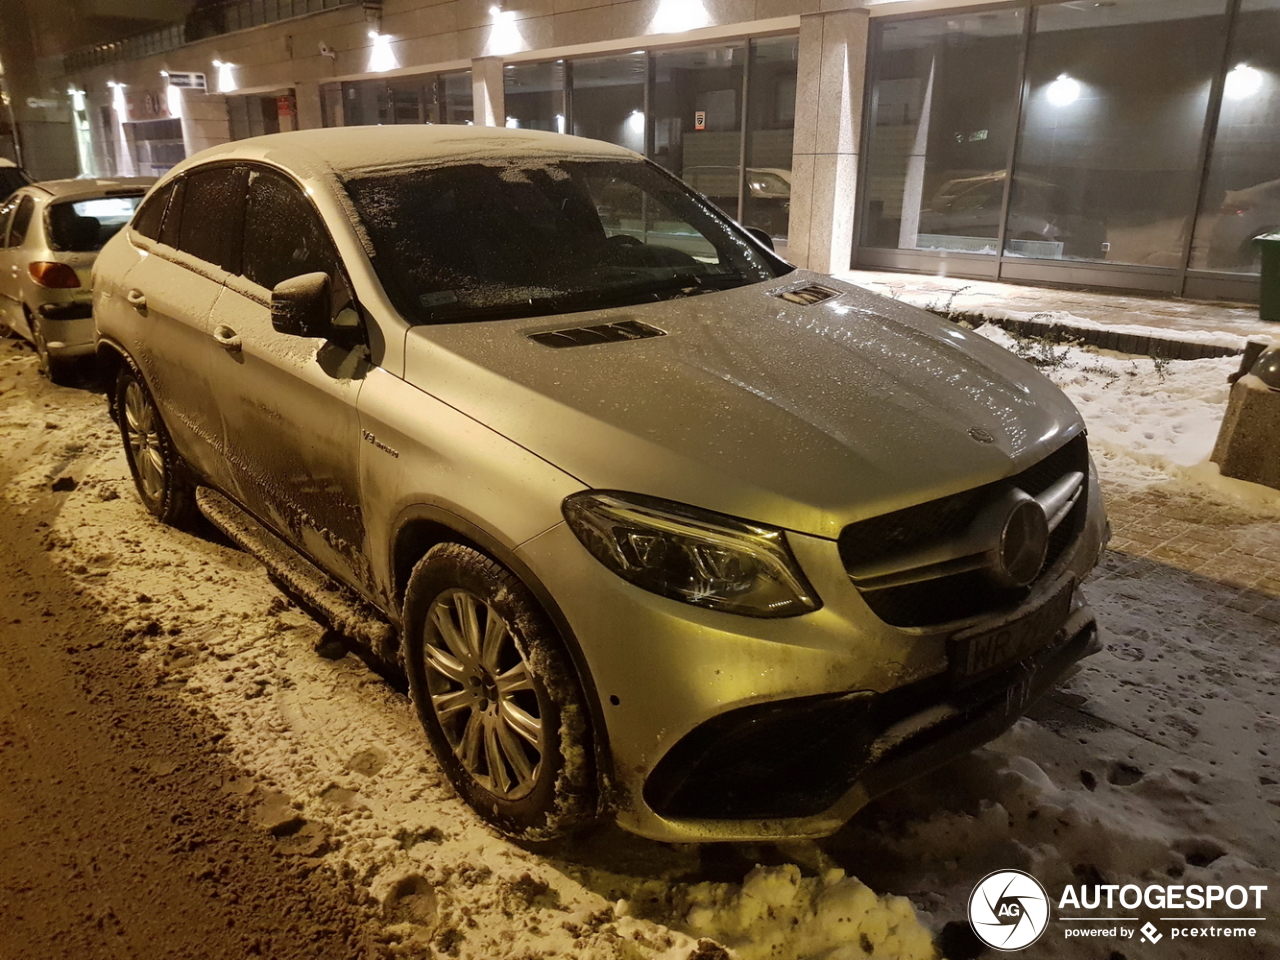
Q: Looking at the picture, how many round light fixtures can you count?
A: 2